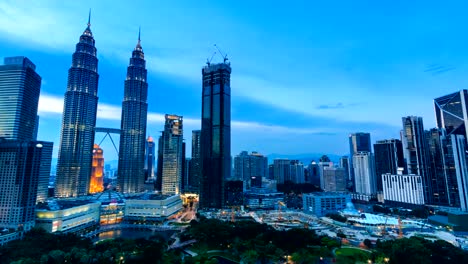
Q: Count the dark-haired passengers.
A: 0